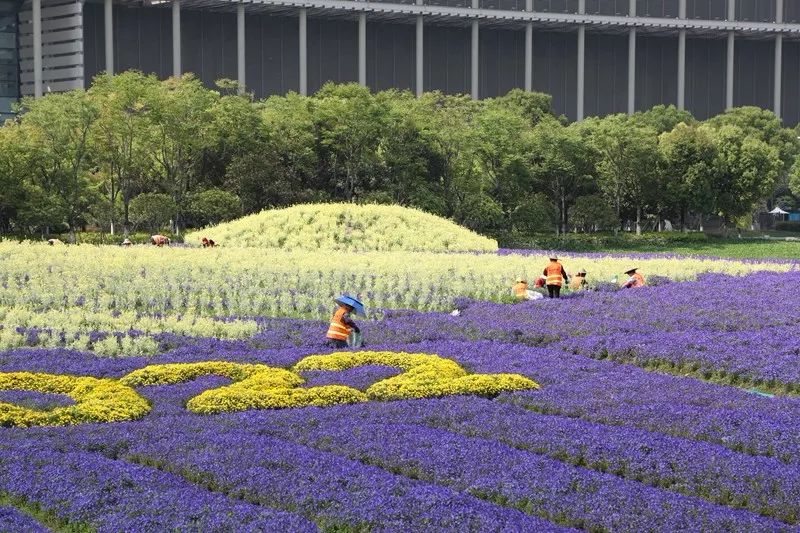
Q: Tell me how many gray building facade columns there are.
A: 14